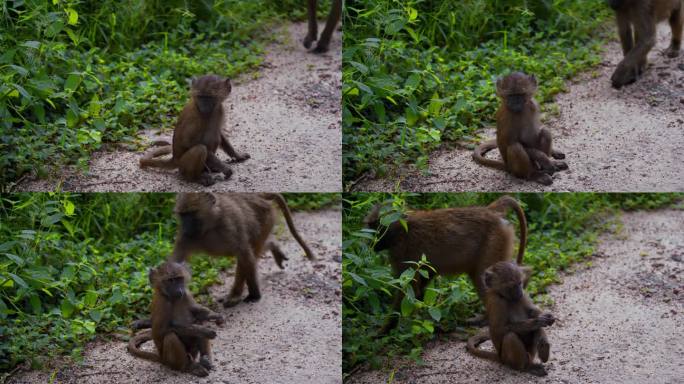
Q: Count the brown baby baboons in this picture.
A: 4